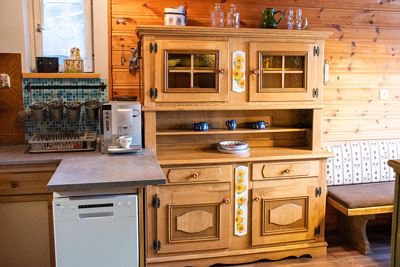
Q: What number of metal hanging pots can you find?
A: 4